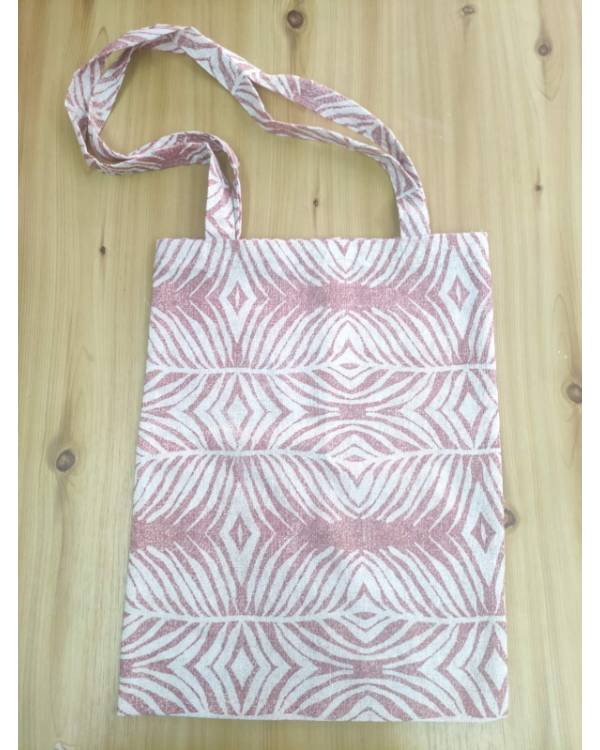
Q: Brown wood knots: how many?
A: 9